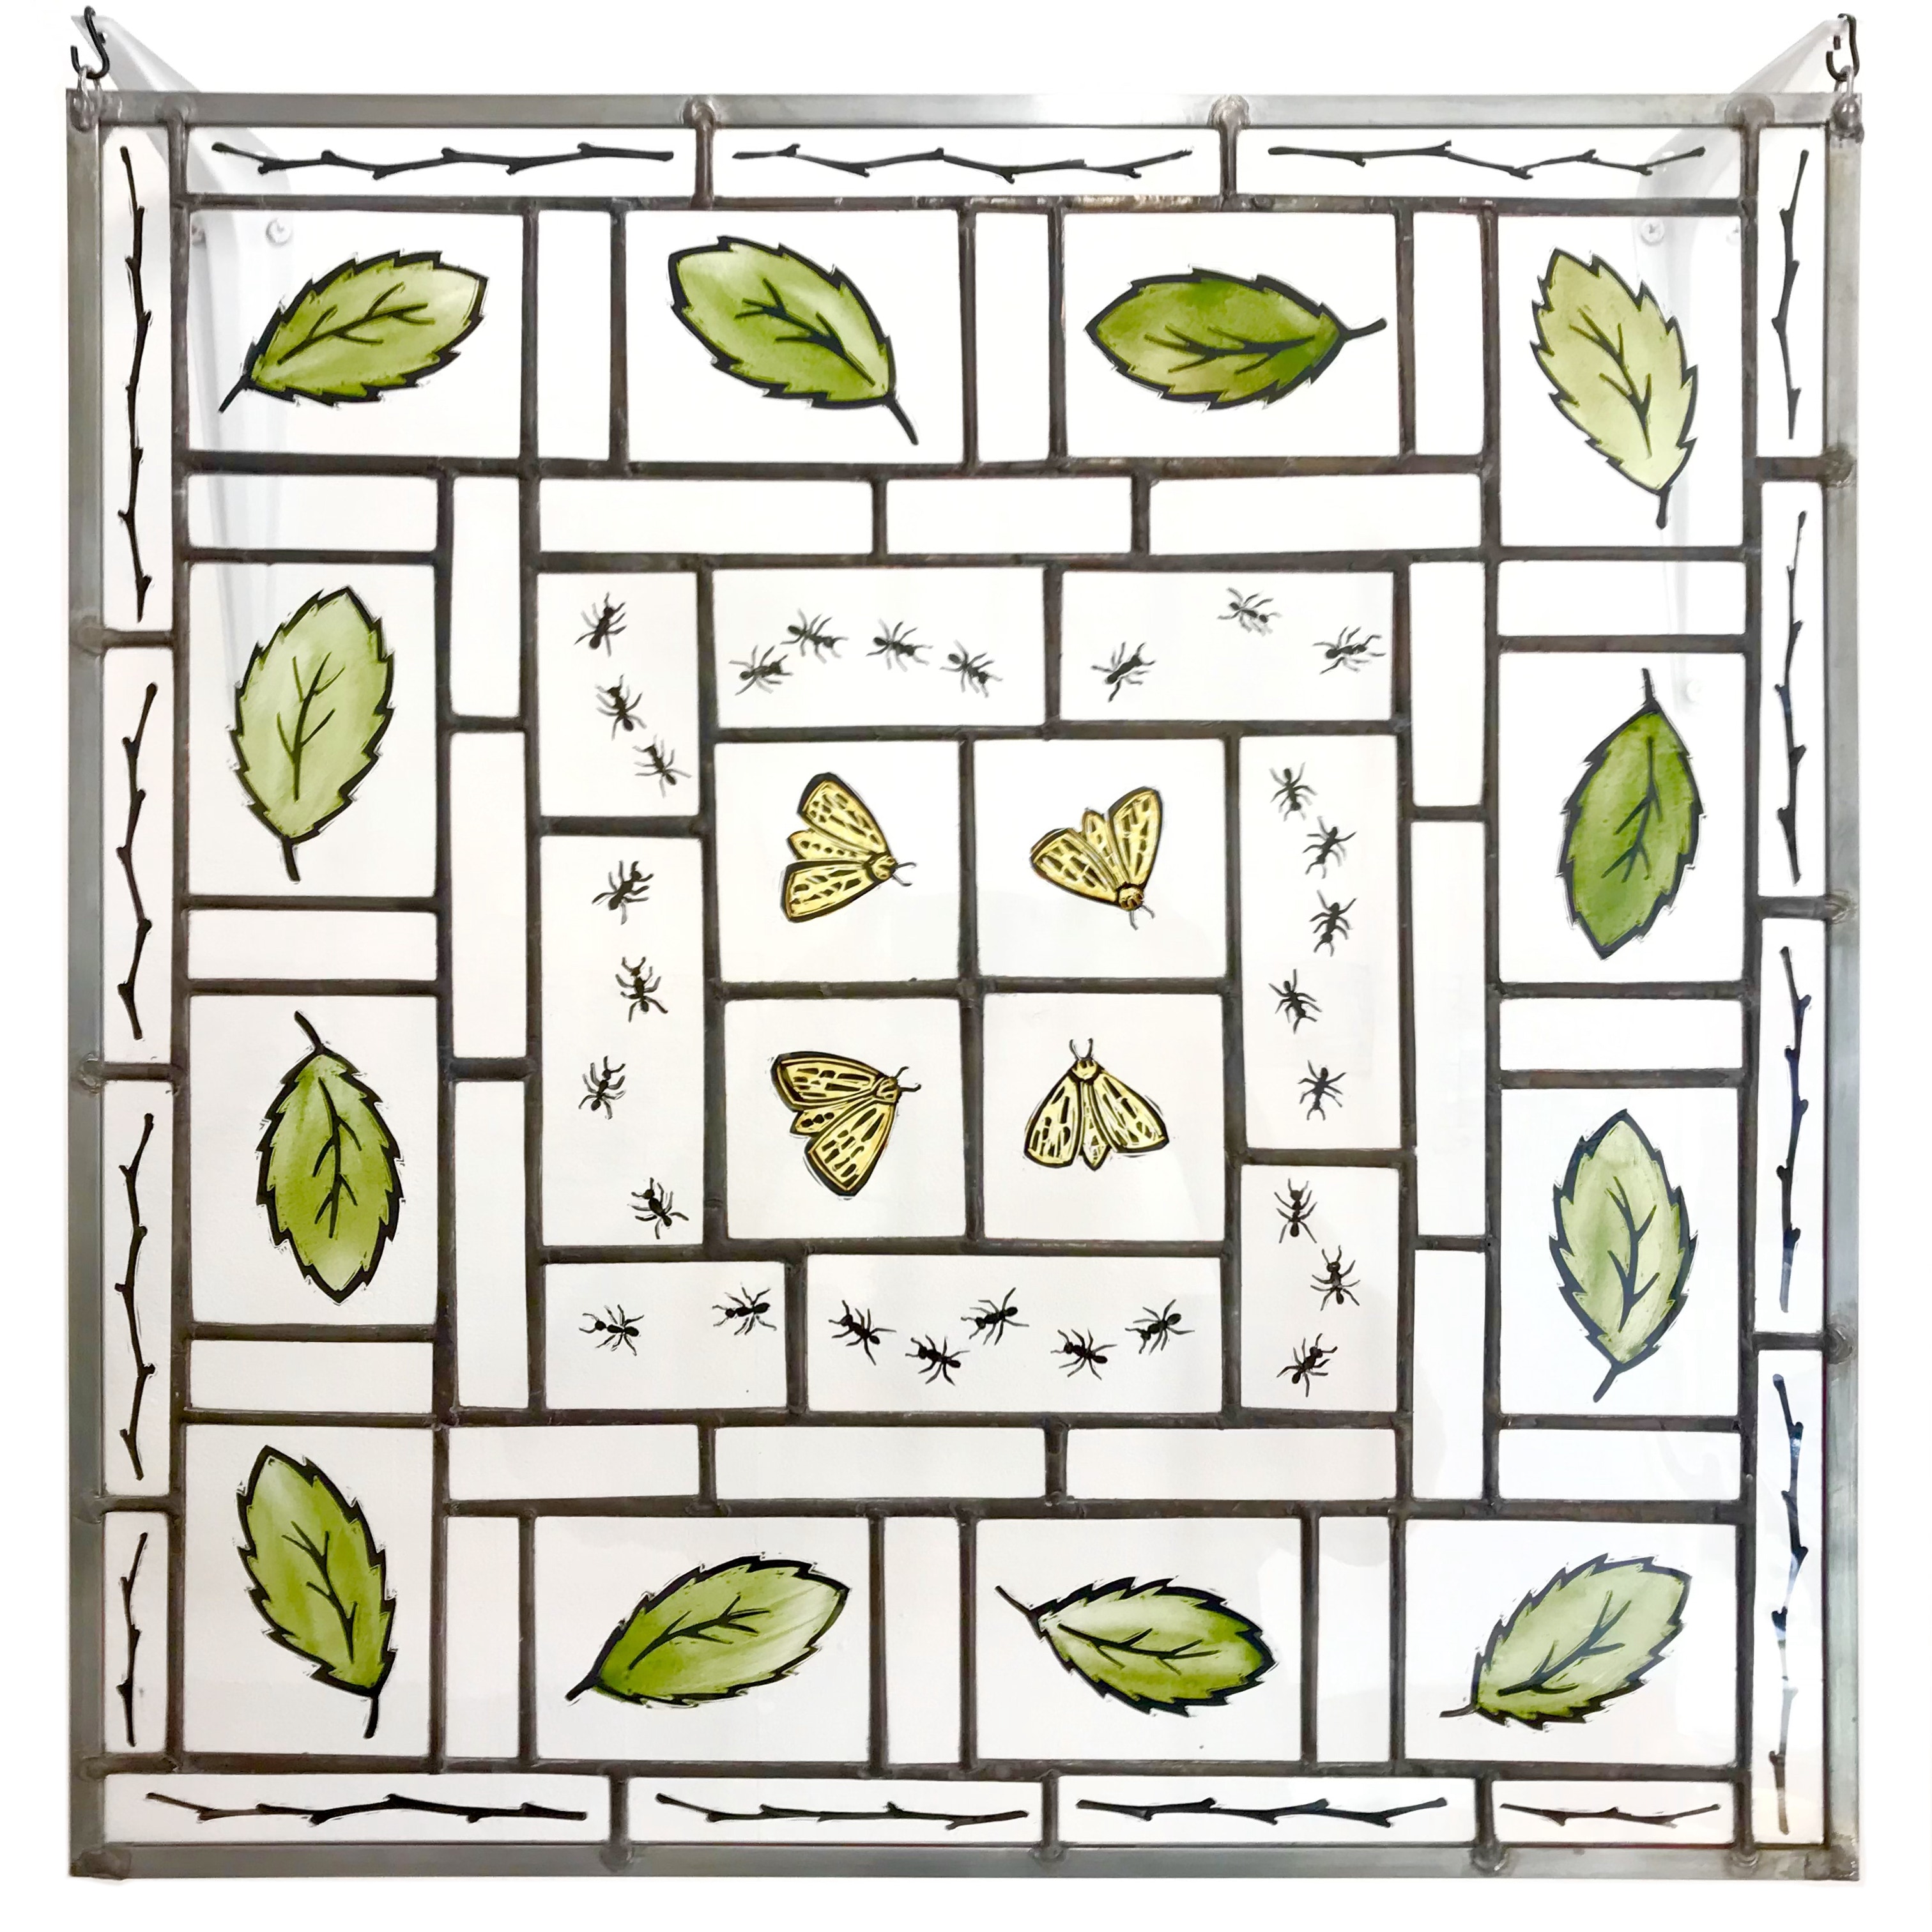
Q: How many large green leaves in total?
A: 12